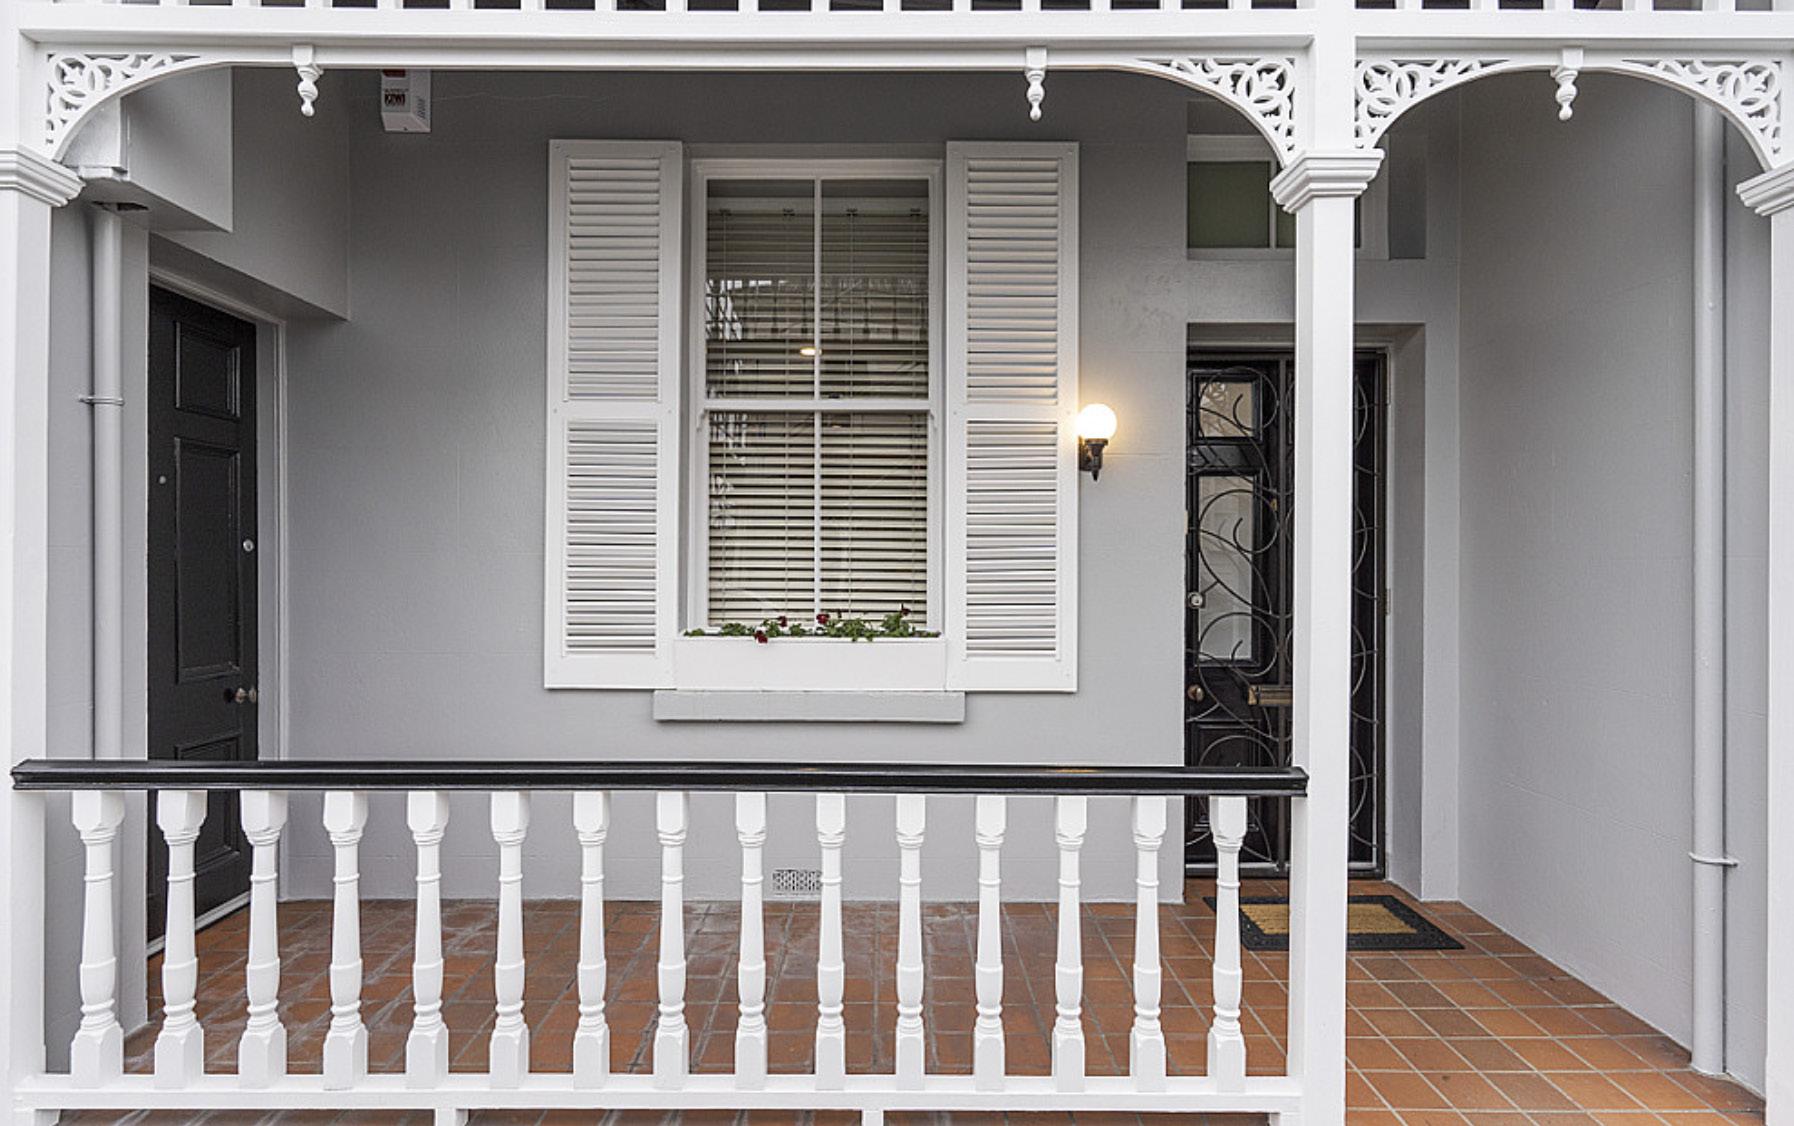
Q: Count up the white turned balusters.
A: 15